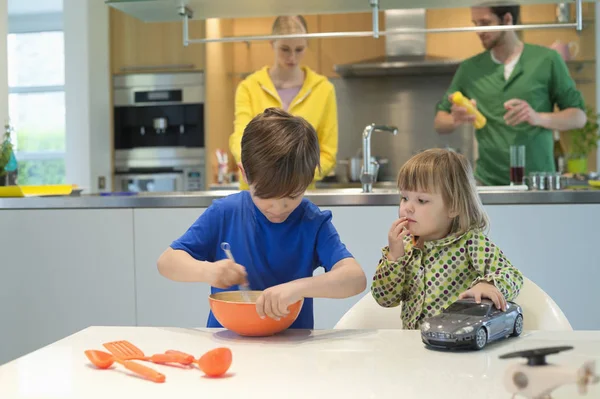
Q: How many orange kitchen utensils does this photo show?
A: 3